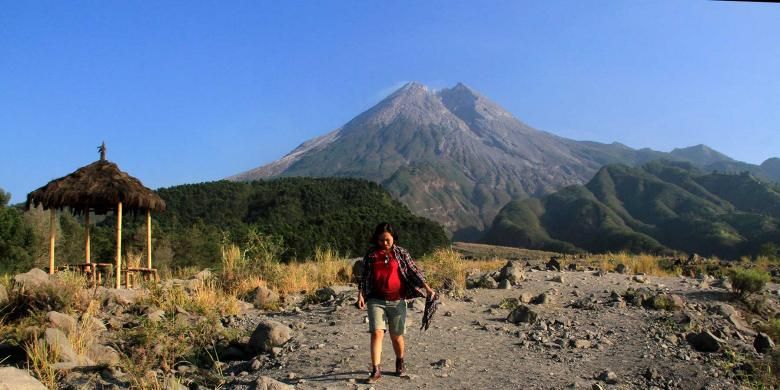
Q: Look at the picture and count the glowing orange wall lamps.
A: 0